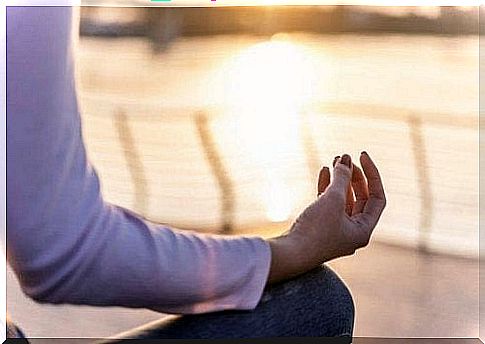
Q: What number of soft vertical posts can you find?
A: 4